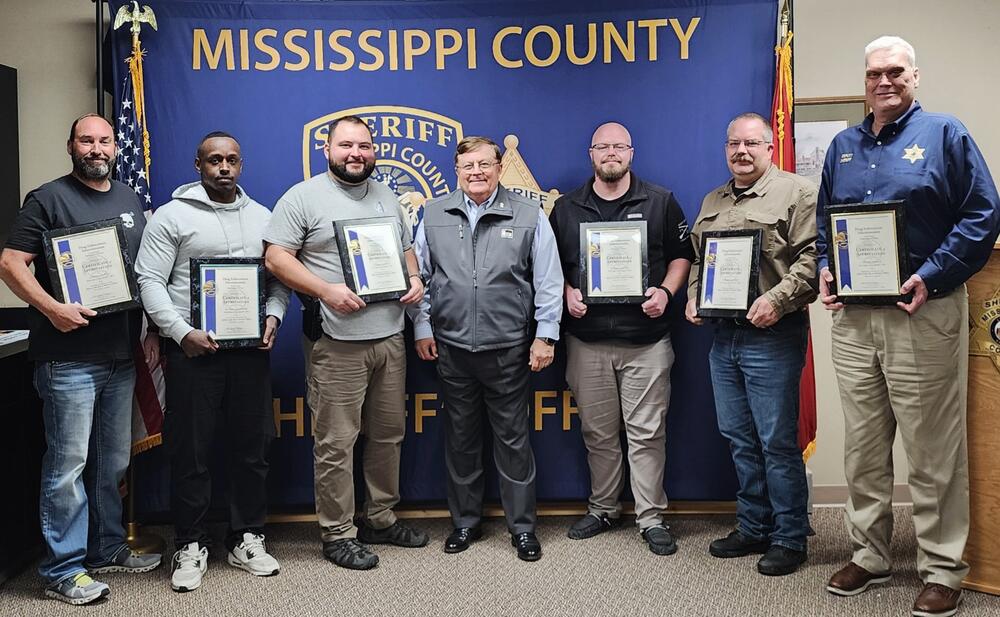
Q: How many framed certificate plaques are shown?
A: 6